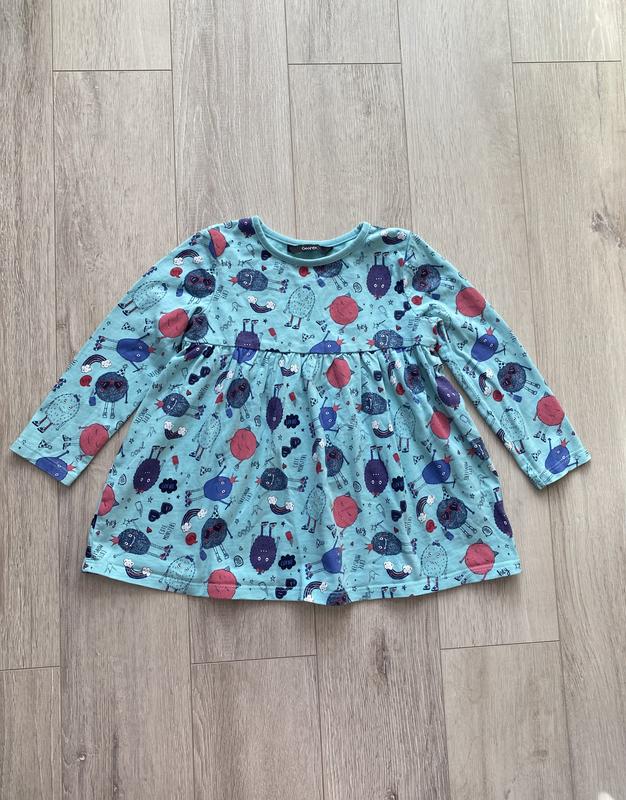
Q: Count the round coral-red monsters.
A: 13